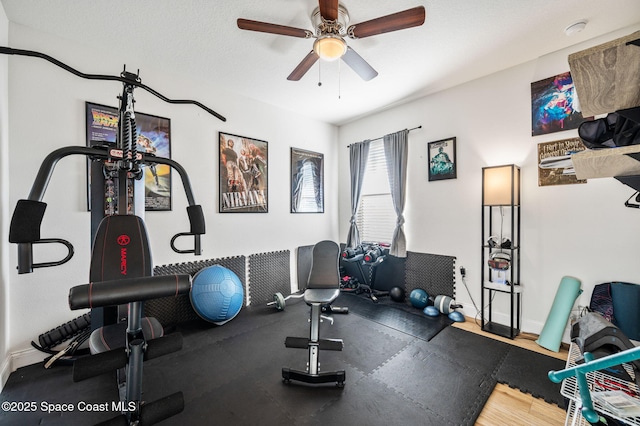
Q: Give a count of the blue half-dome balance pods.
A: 2